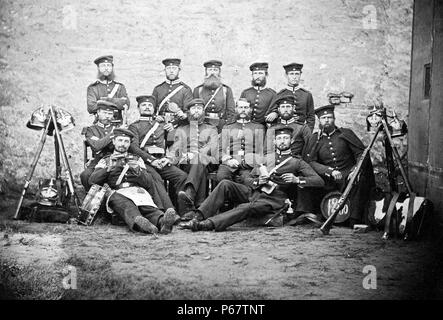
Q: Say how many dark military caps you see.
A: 12